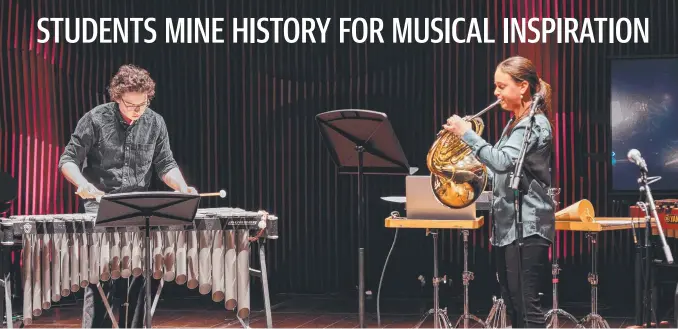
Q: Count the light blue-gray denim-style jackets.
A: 1